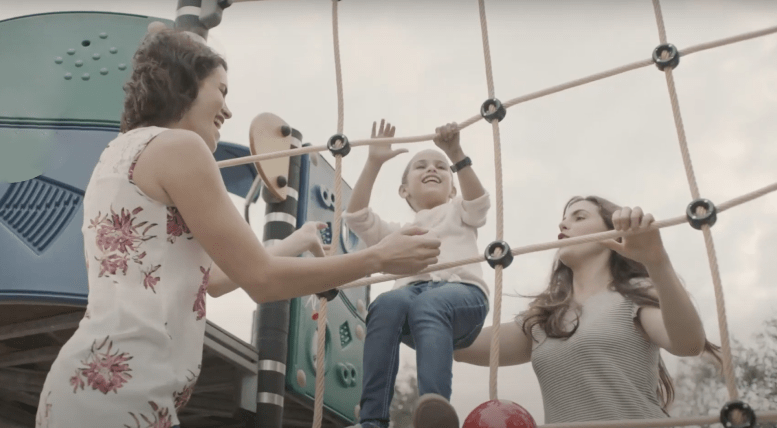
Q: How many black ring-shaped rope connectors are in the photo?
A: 7